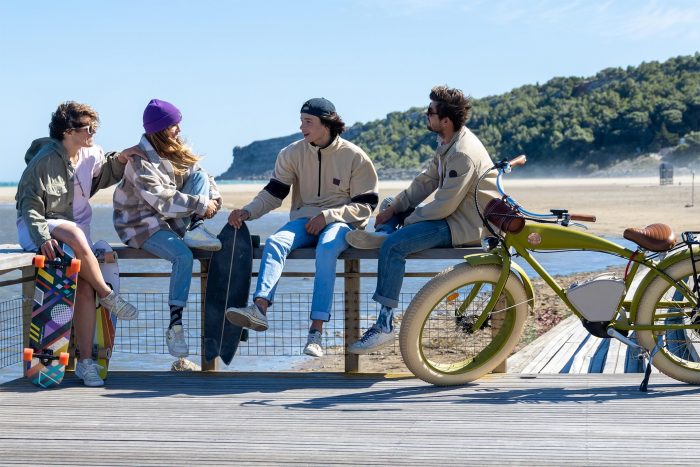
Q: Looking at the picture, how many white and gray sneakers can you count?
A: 8